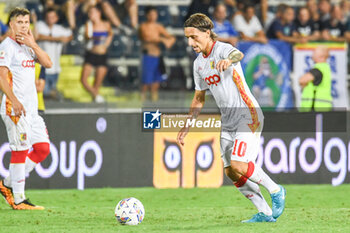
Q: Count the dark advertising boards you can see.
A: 1